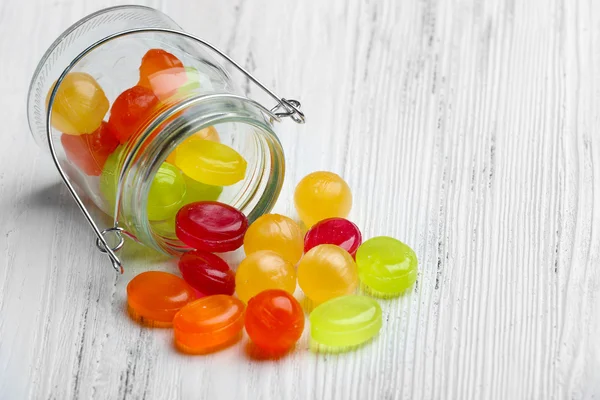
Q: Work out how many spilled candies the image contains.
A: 12